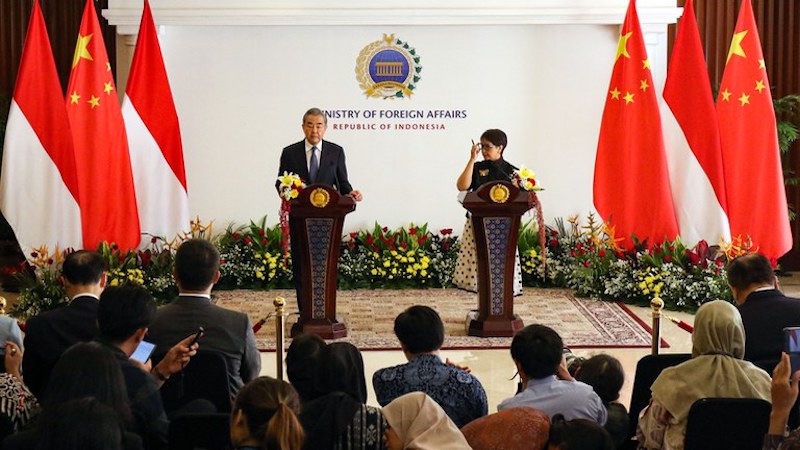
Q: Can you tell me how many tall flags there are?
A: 6